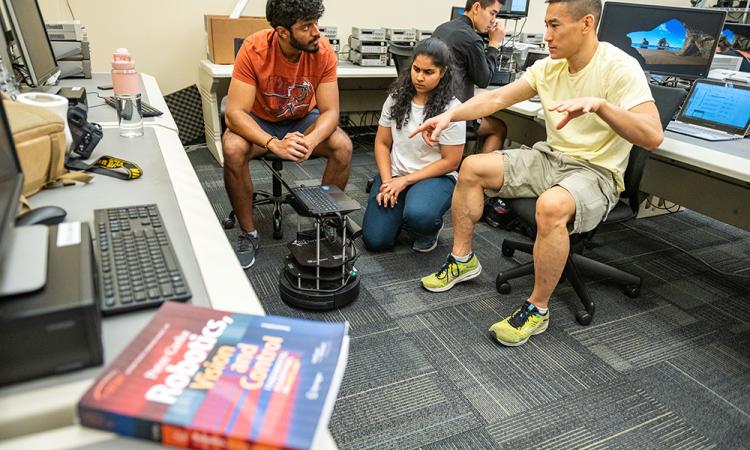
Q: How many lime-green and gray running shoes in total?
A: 2